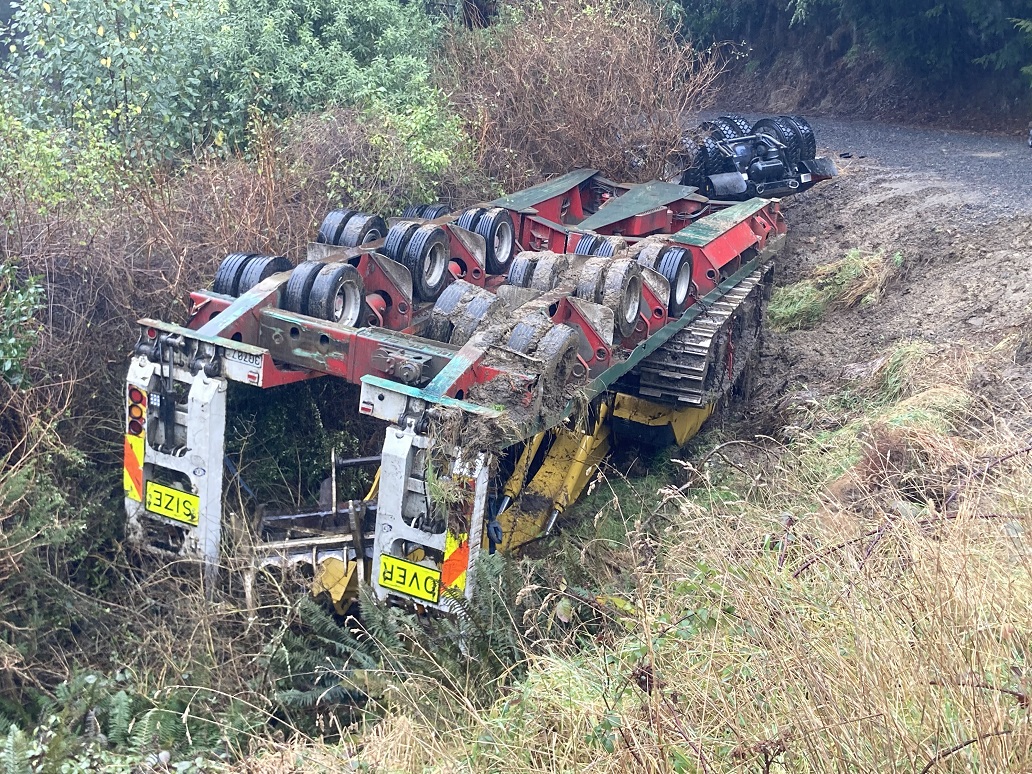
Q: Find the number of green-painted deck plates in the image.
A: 3